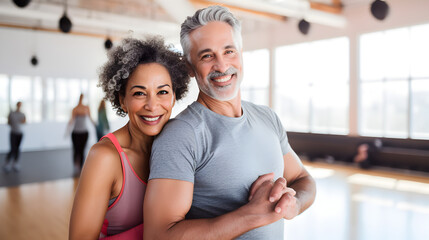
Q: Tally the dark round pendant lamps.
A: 6